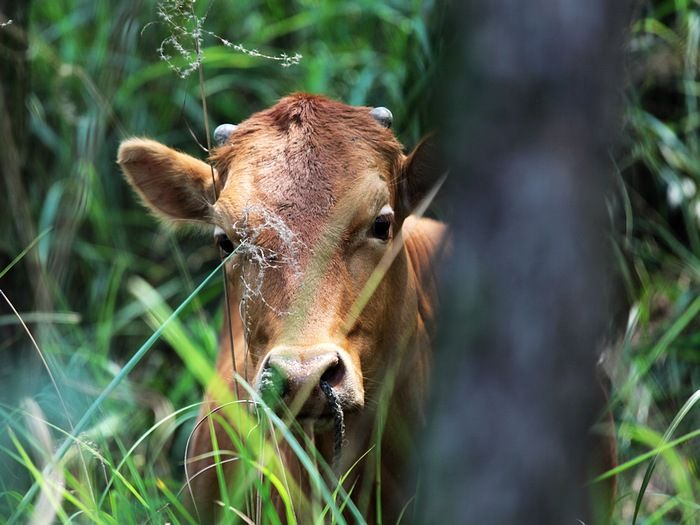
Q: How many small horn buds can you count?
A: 2